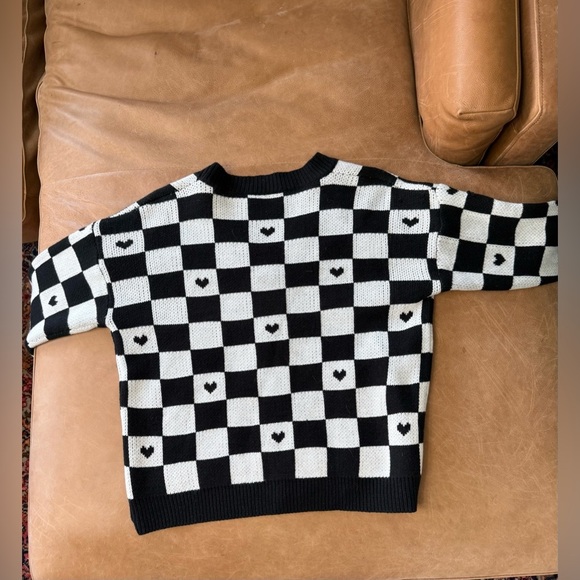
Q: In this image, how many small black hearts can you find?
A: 15